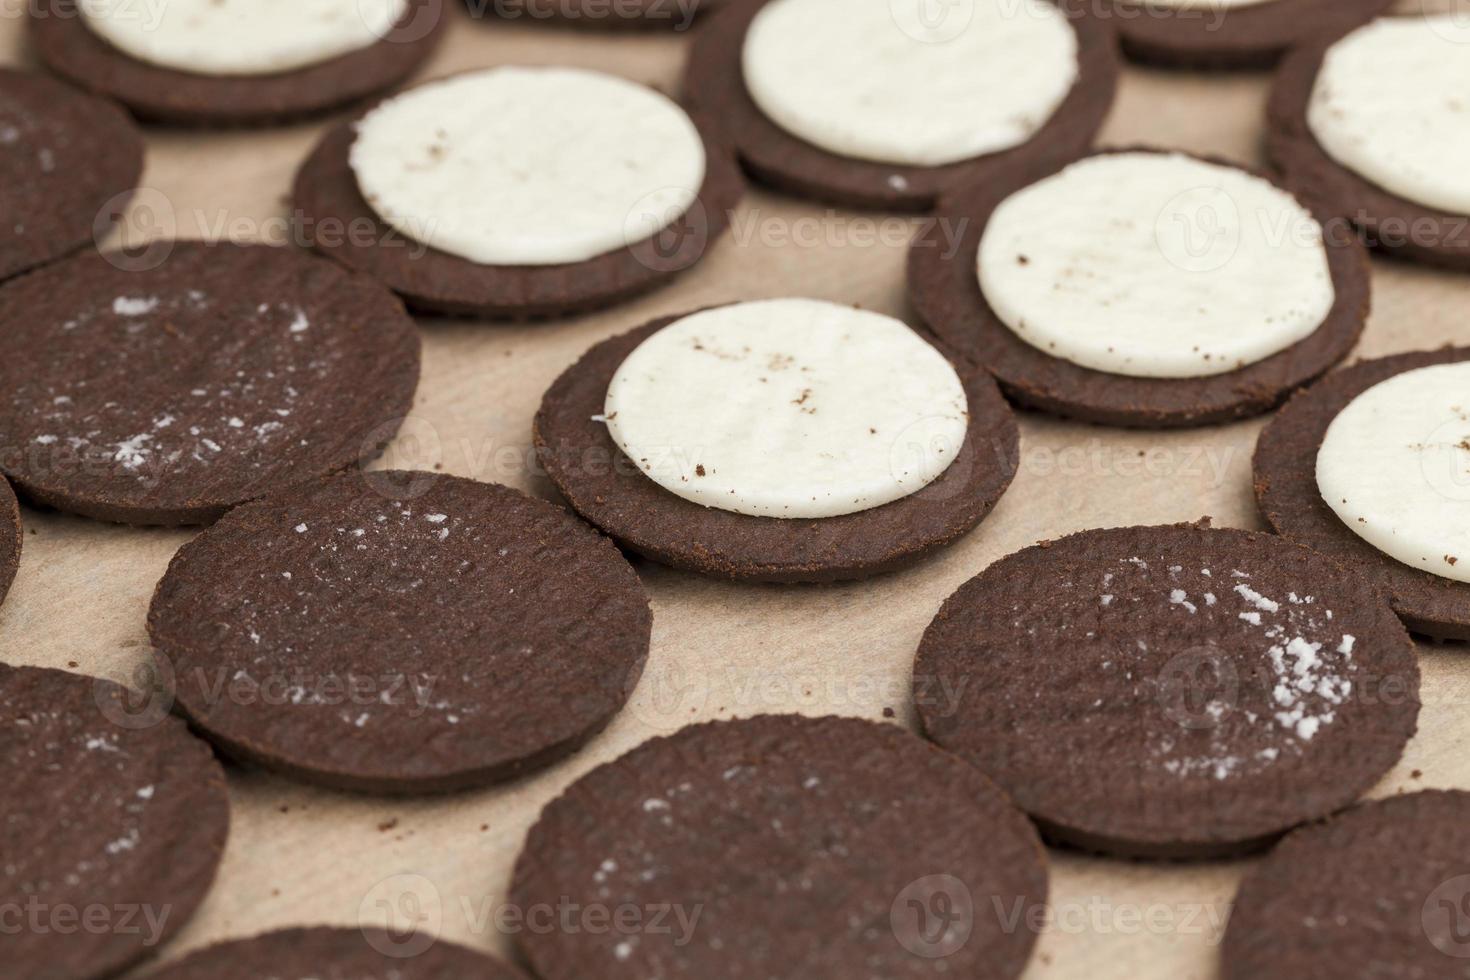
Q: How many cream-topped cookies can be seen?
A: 8